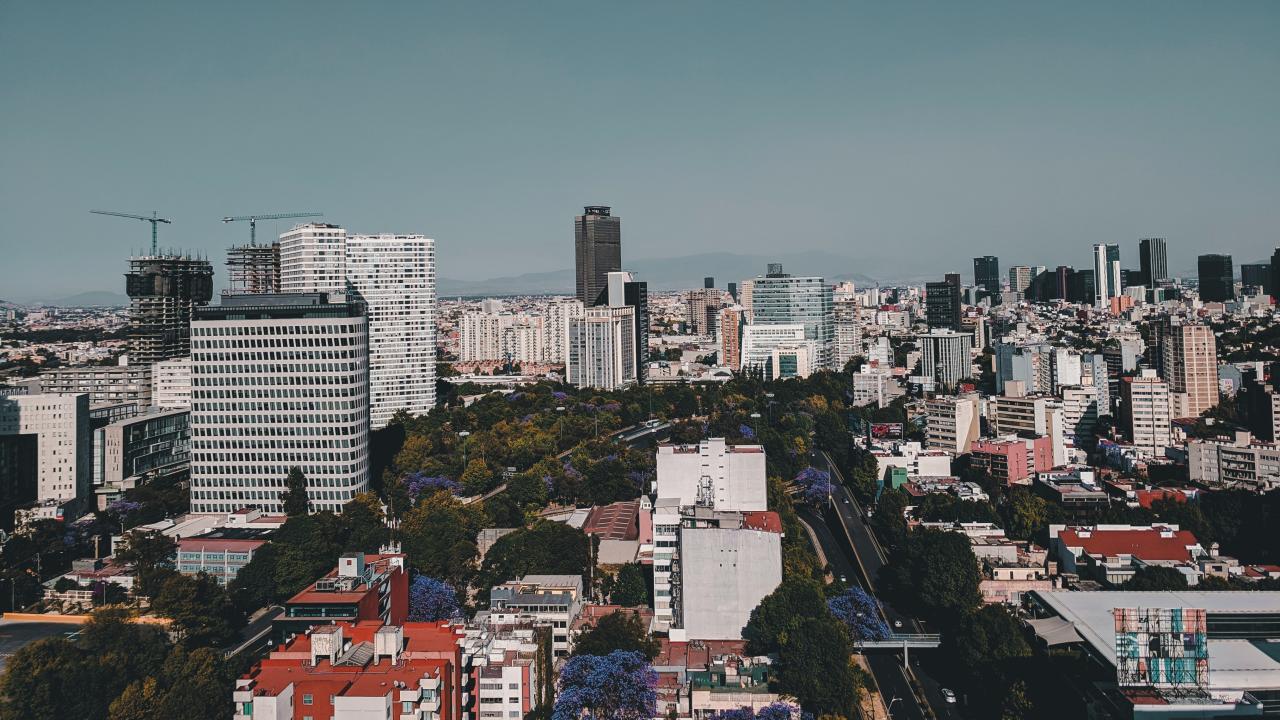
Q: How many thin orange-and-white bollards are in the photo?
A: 0